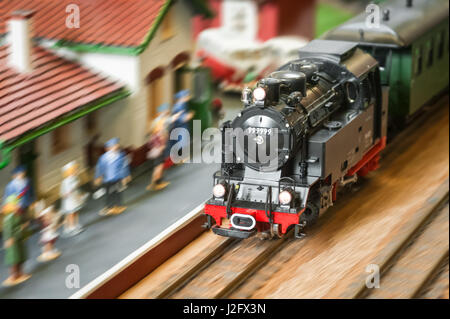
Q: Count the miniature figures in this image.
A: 7